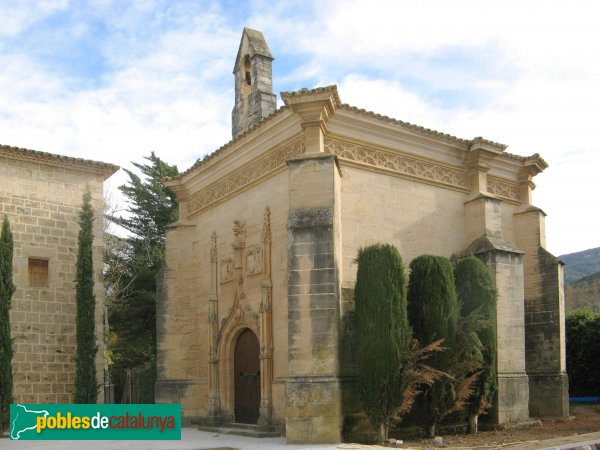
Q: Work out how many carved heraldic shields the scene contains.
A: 2